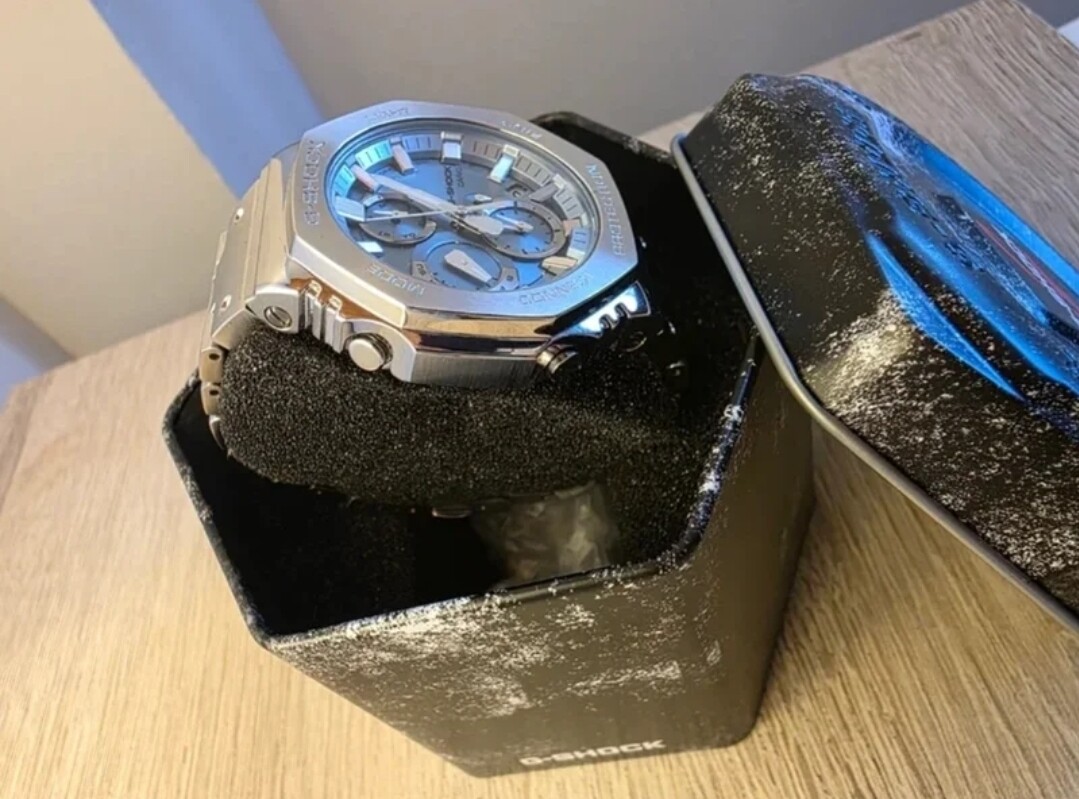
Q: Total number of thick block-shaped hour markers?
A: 9